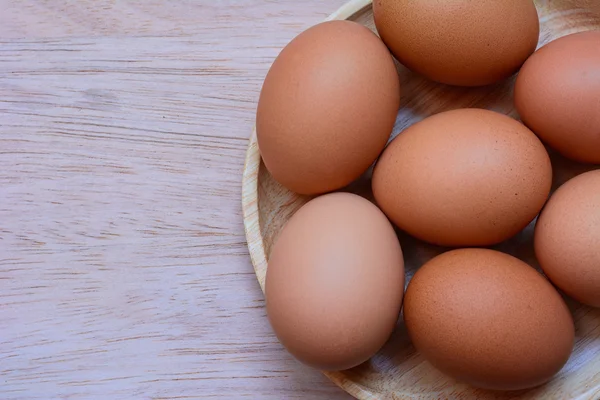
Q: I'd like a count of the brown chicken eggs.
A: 7